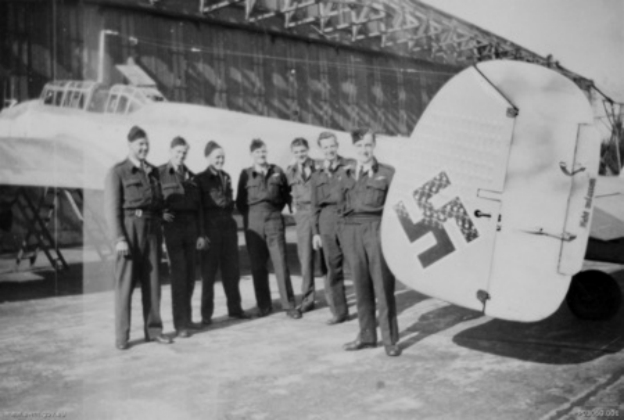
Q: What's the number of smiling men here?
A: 7